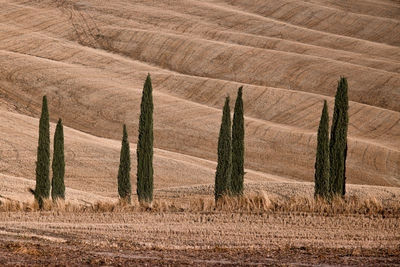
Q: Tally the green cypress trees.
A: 8